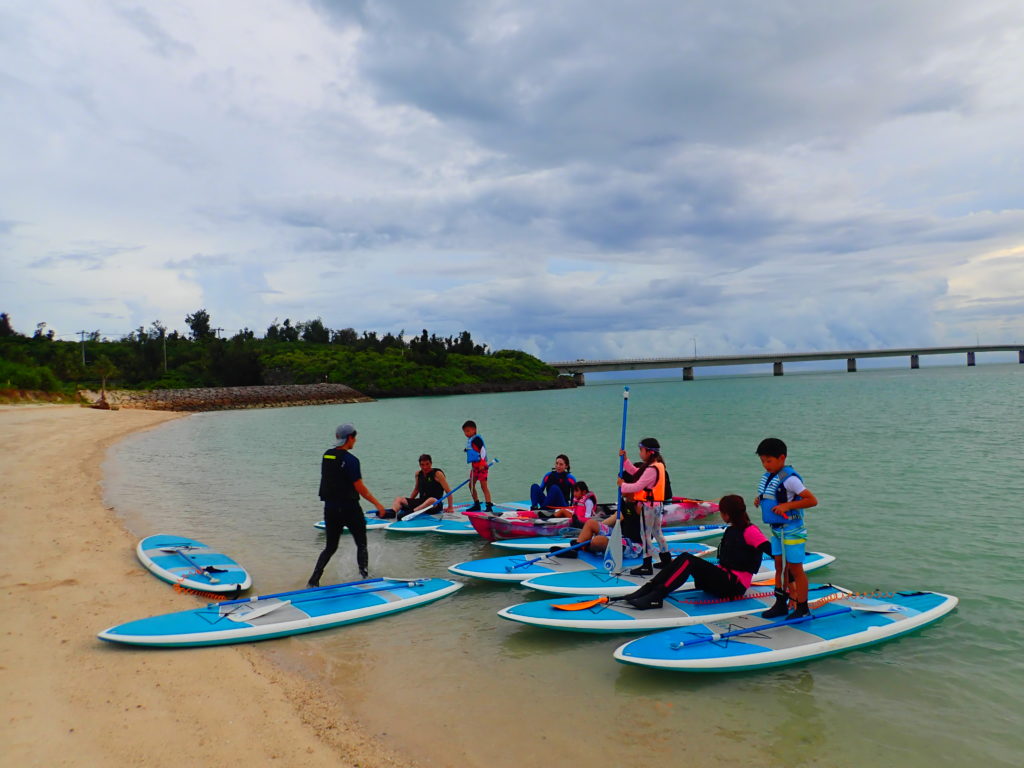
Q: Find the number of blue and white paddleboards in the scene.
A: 10